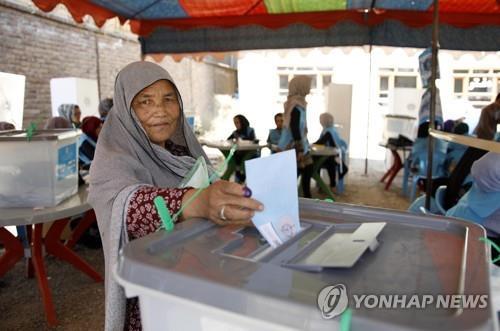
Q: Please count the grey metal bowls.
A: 0